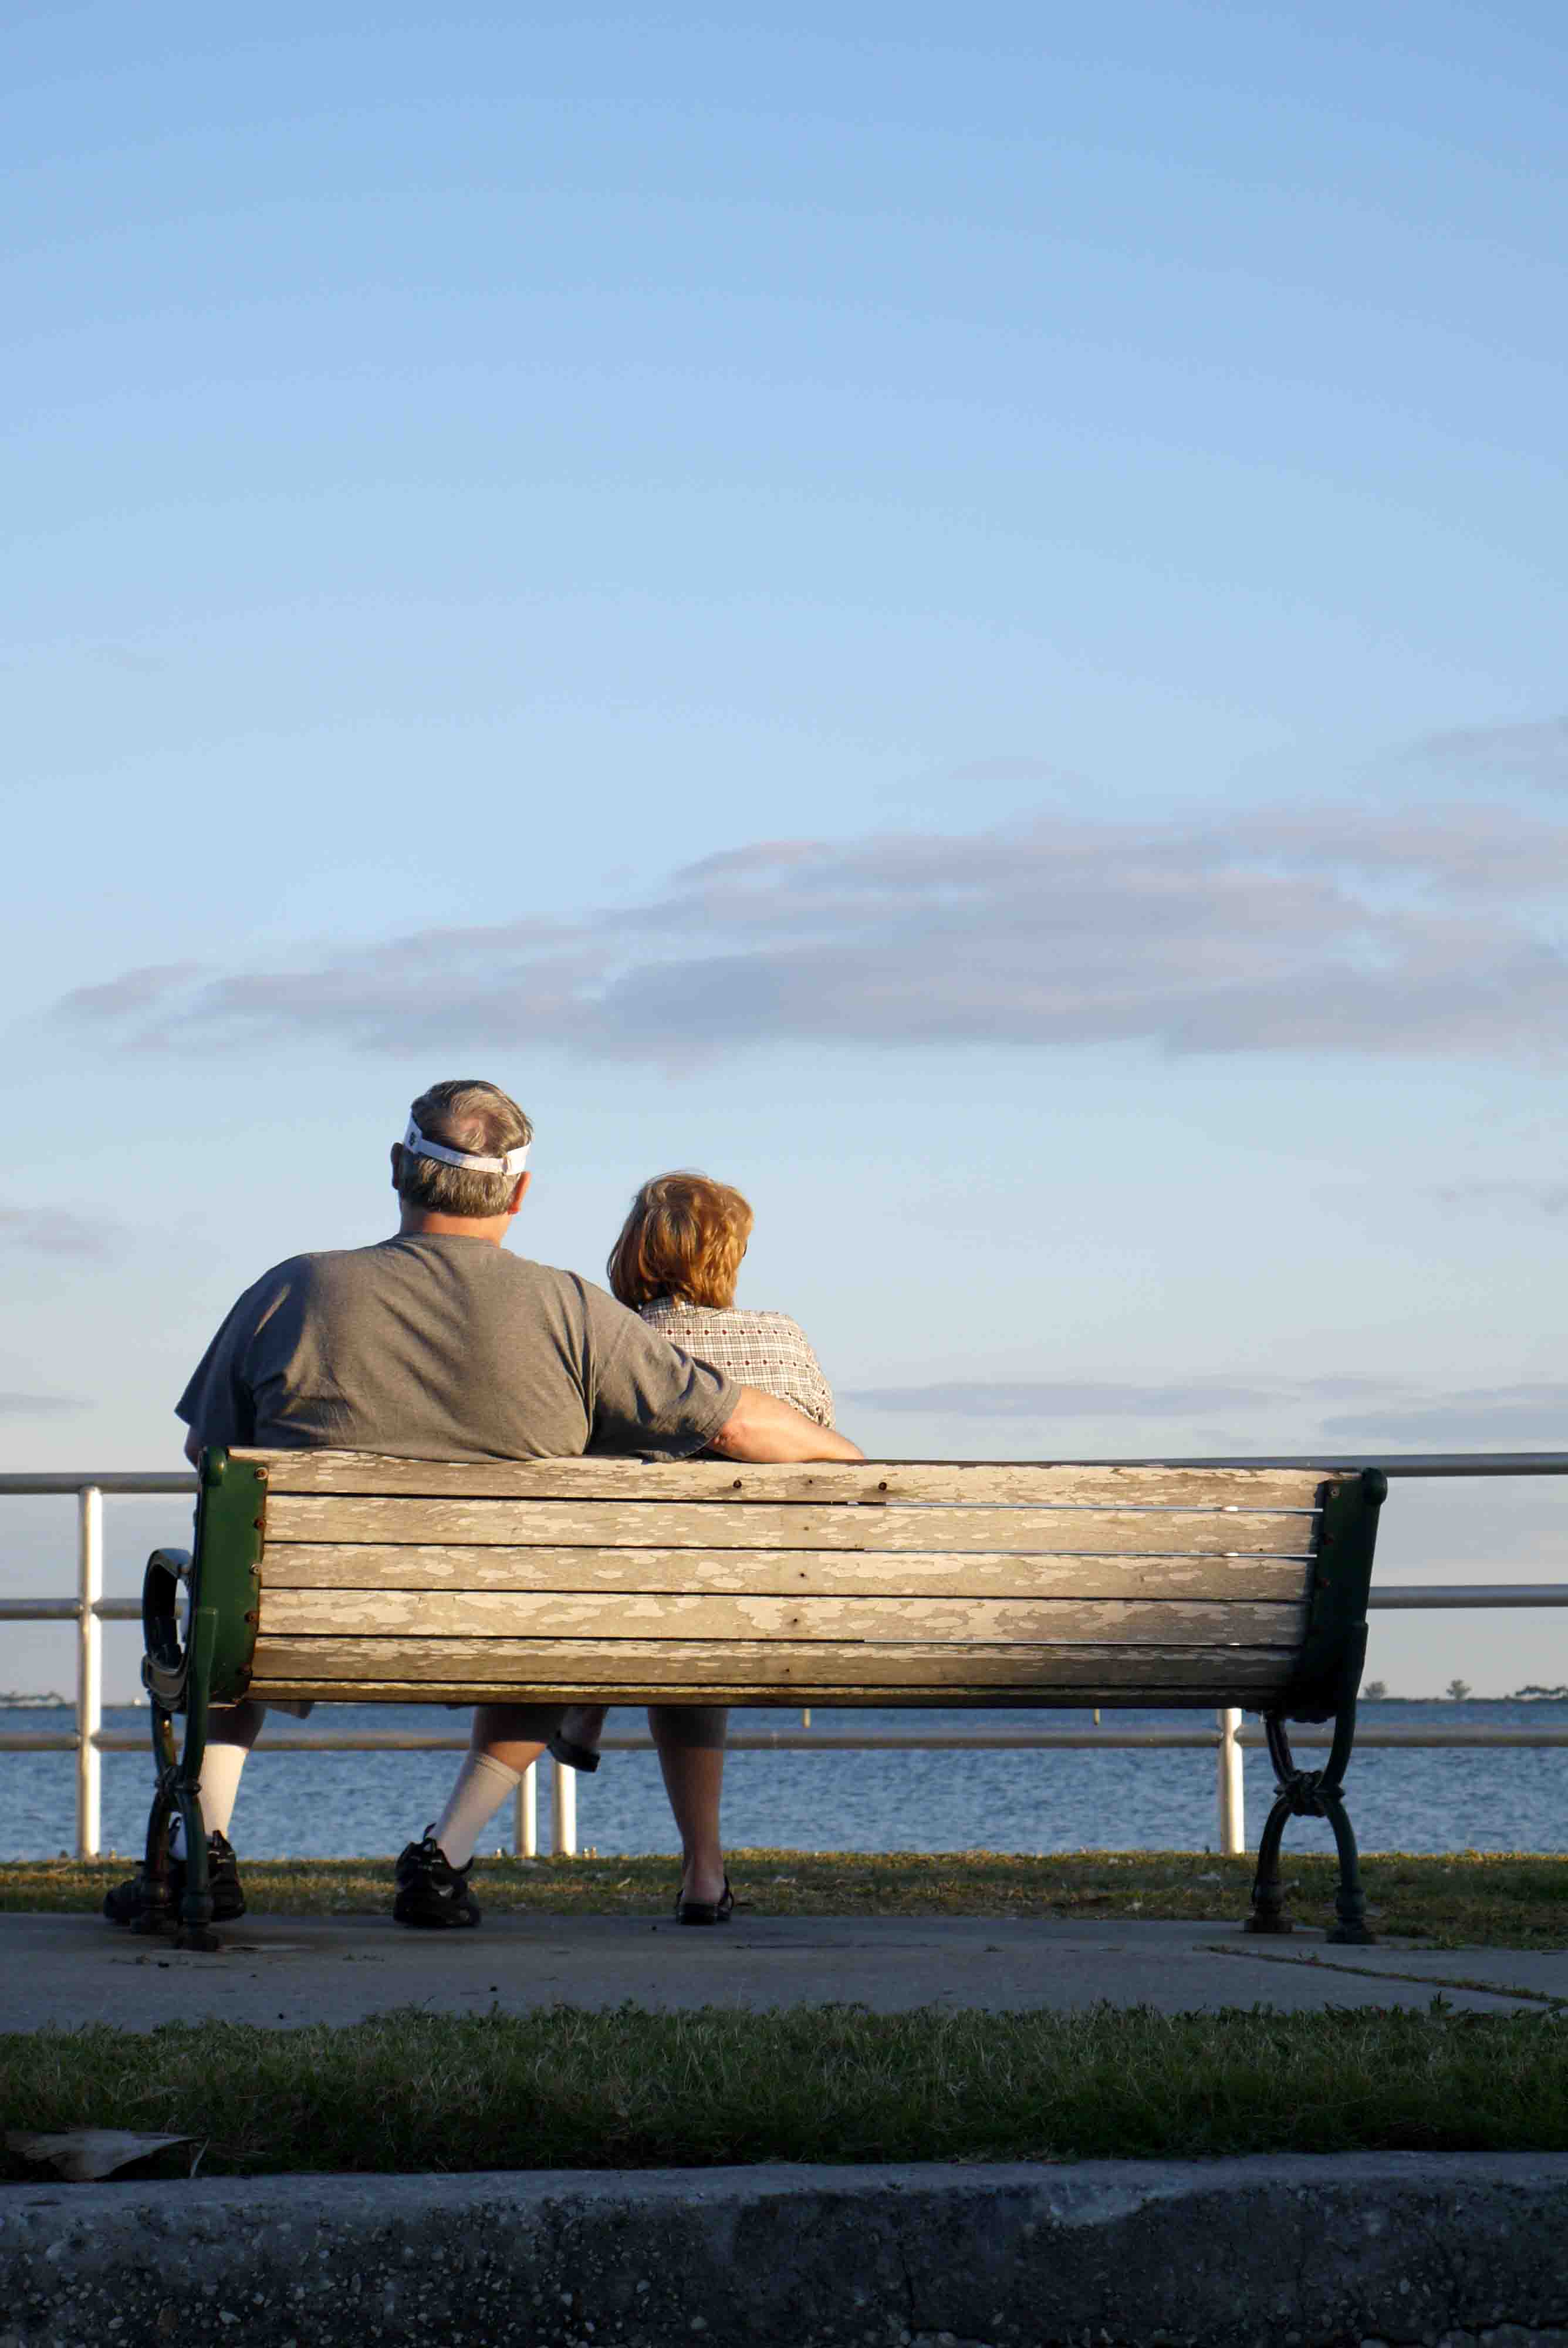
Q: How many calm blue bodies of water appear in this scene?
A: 1